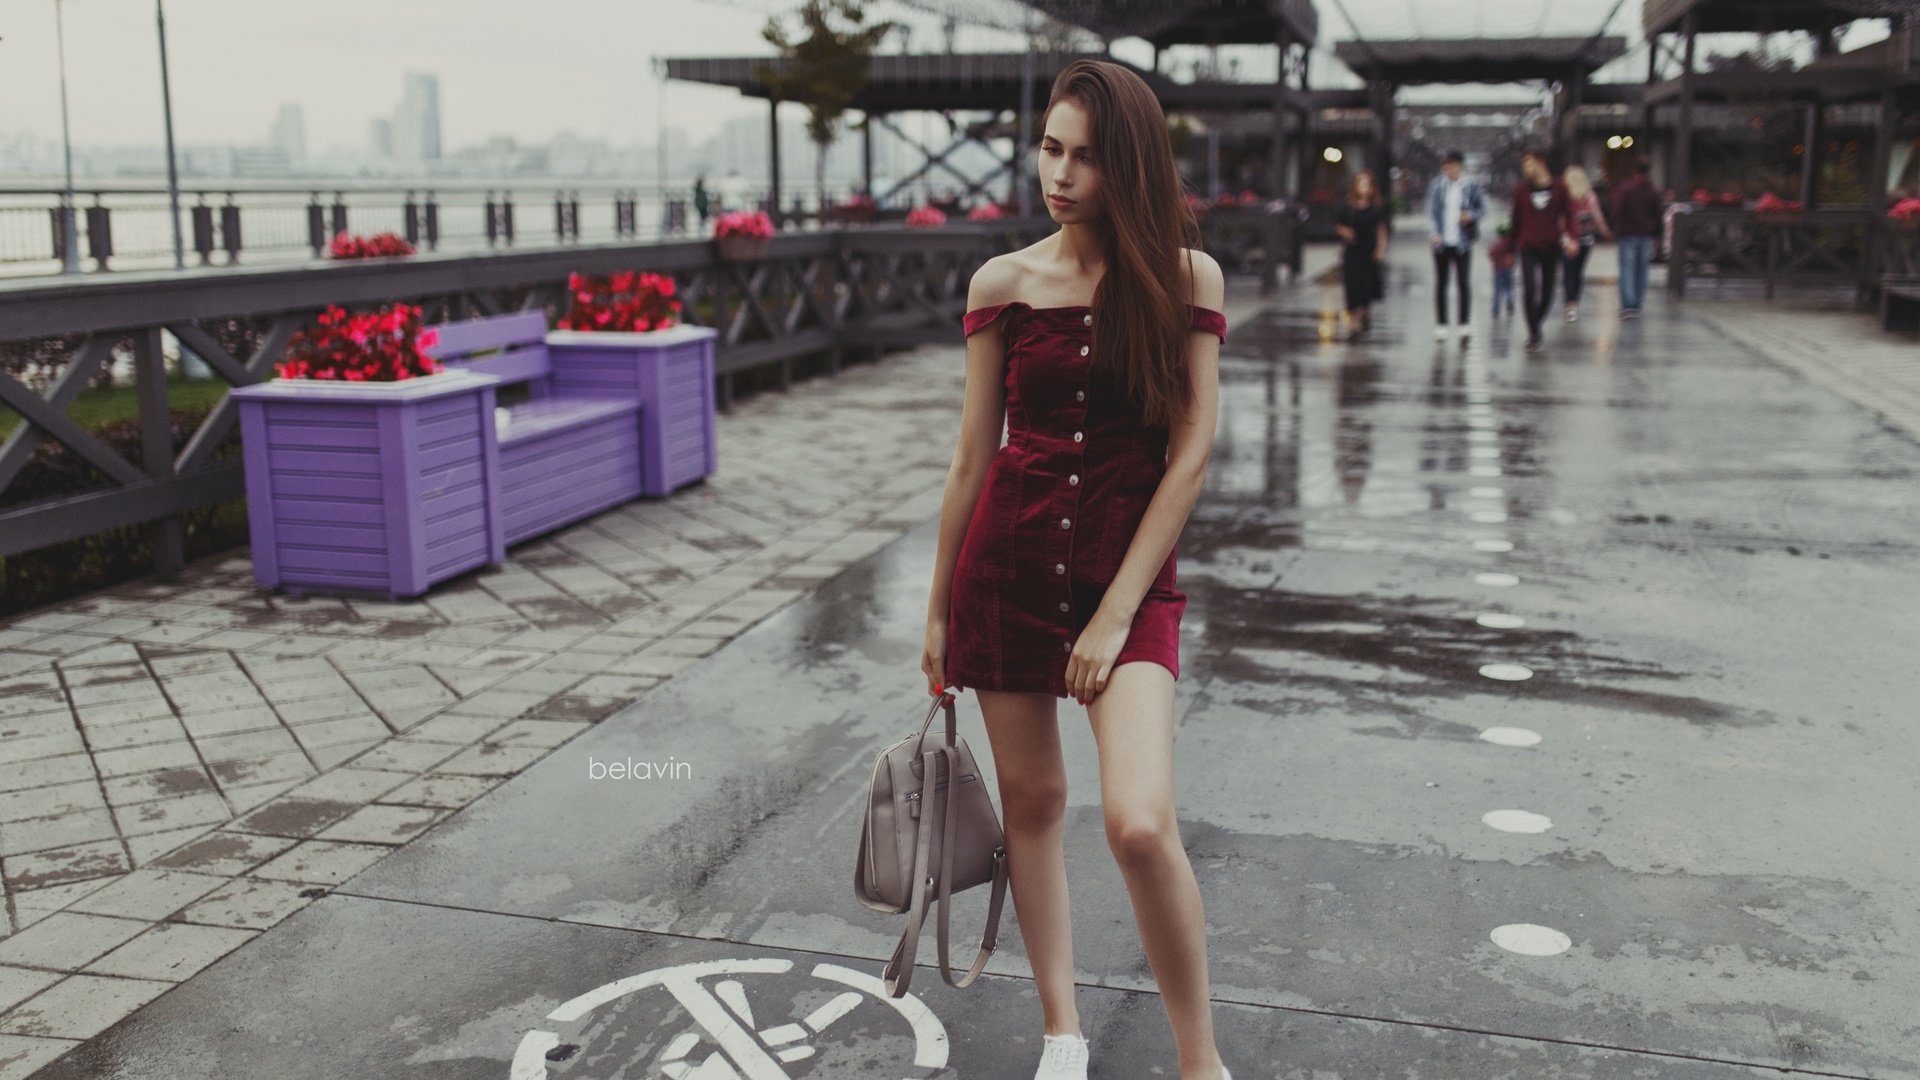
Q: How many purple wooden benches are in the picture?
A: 1